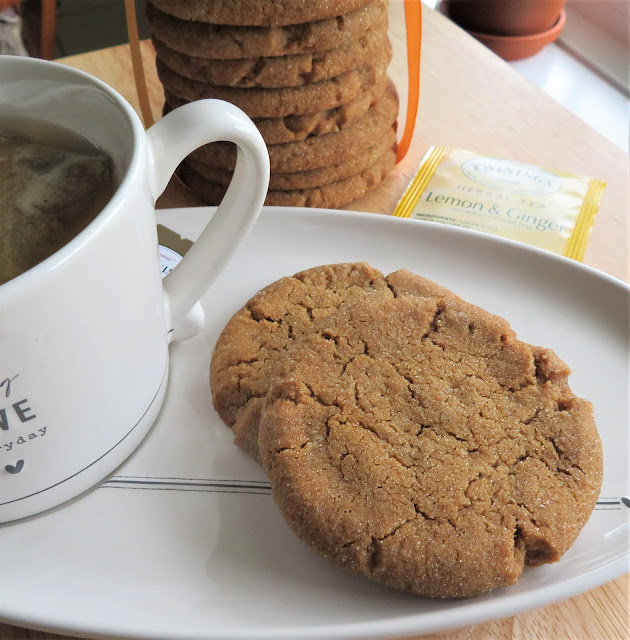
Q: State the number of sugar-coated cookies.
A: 10